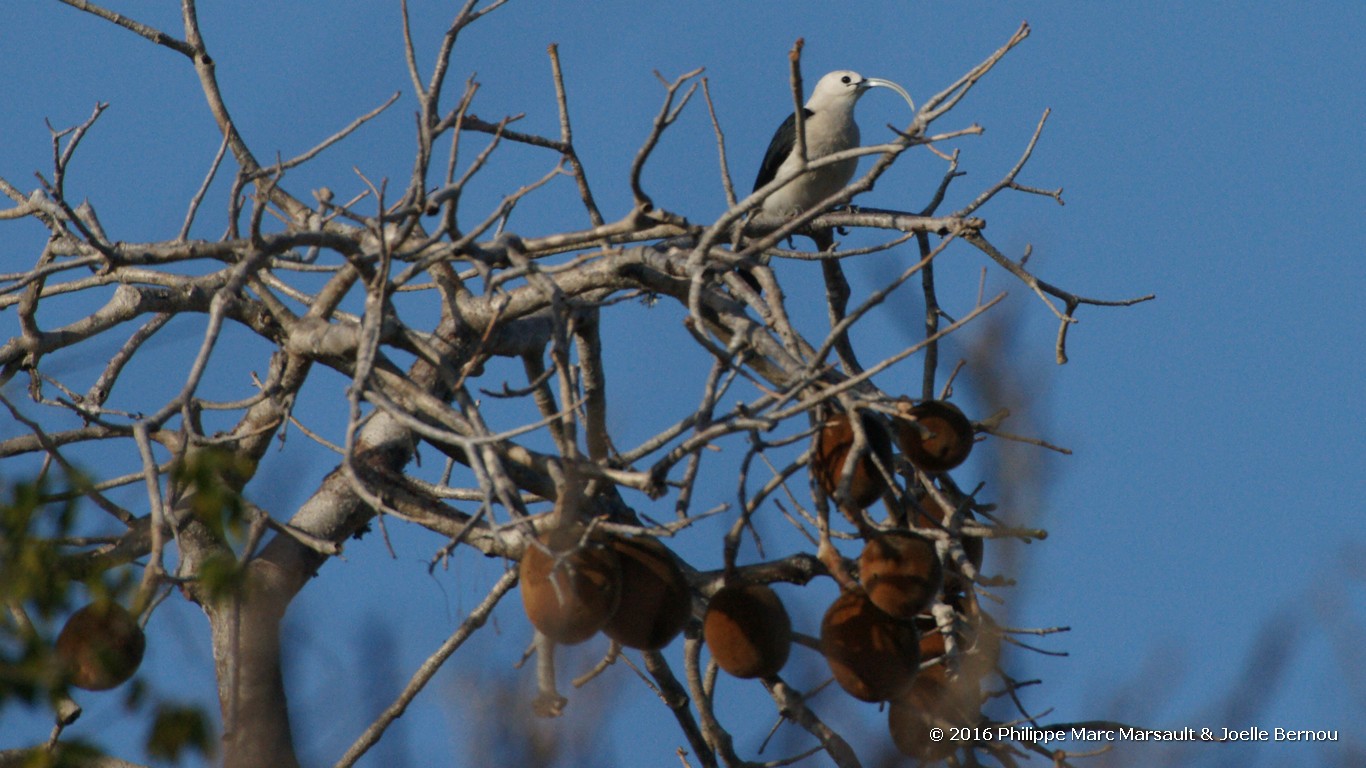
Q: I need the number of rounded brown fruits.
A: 11